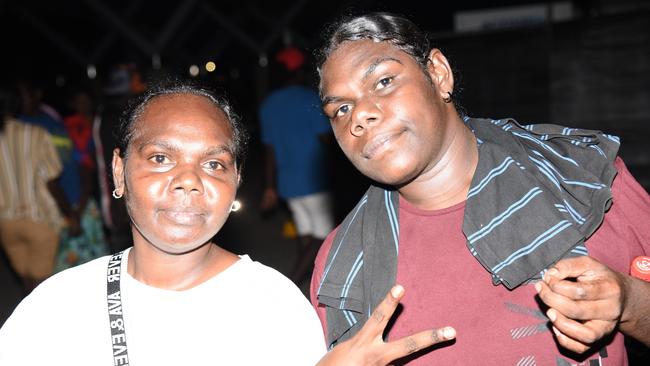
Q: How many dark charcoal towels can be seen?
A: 1